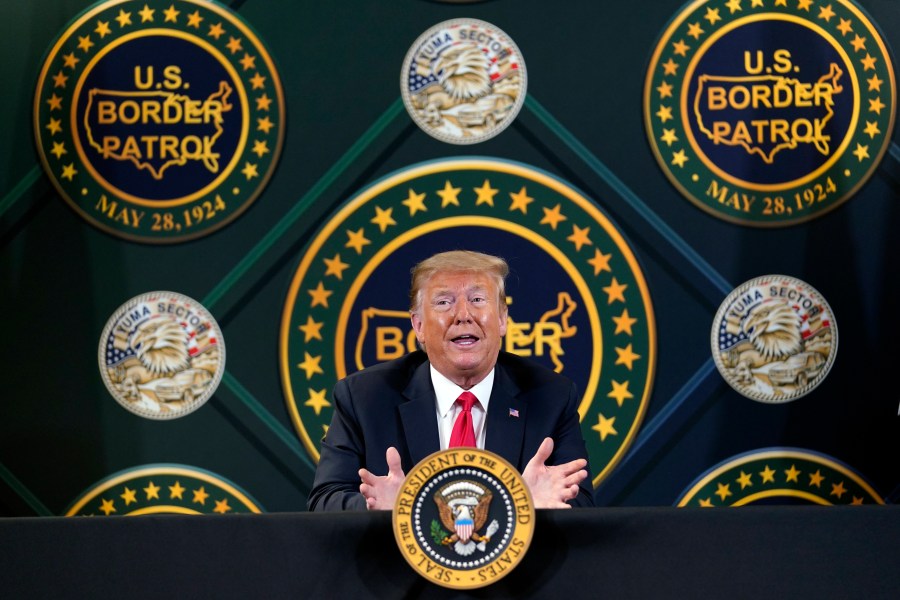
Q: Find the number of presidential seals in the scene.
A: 1